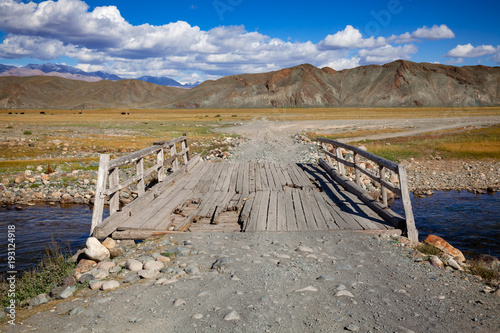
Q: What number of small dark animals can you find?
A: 7